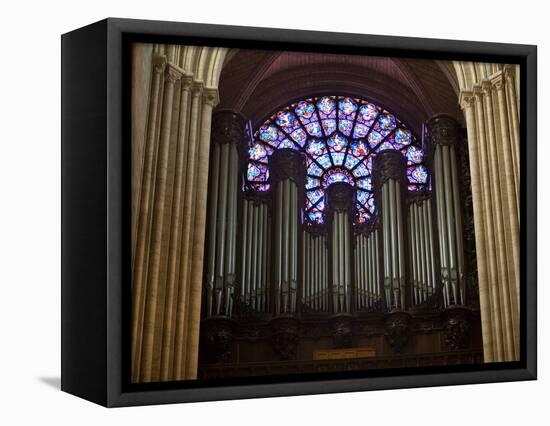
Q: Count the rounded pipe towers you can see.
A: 5